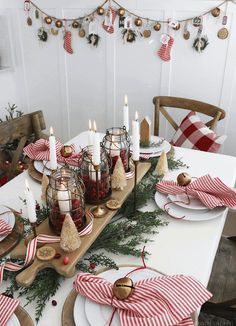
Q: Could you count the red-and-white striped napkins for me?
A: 5